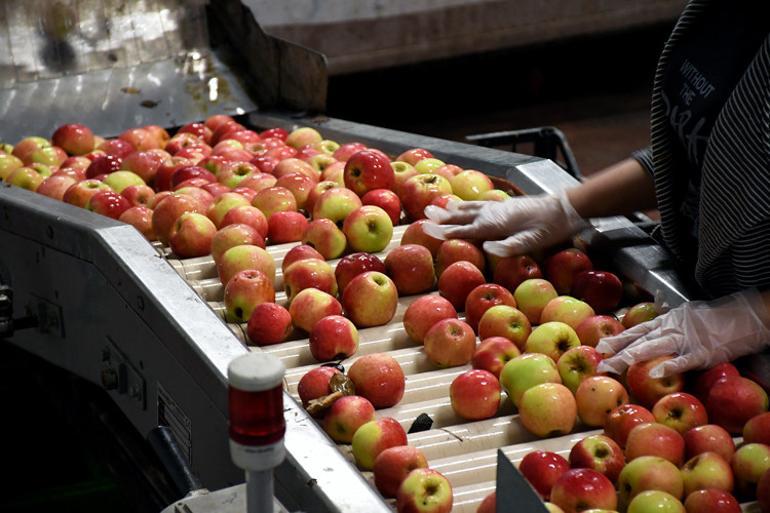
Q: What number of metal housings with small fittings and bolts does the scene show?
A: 2